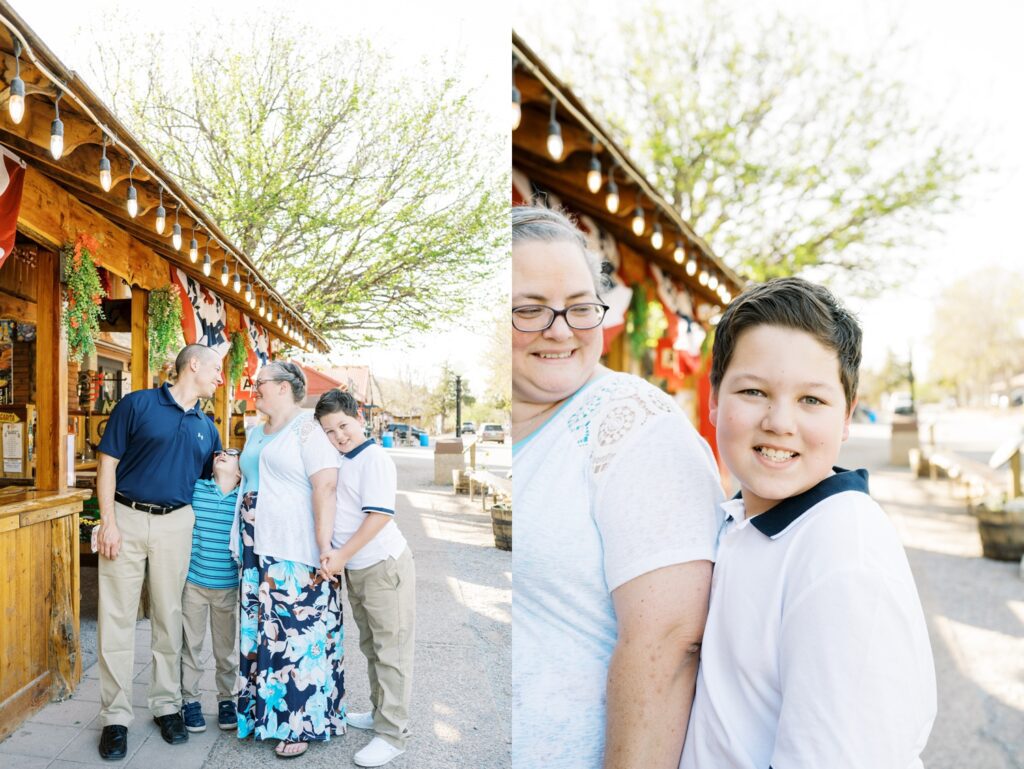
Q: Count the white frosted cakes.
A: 0